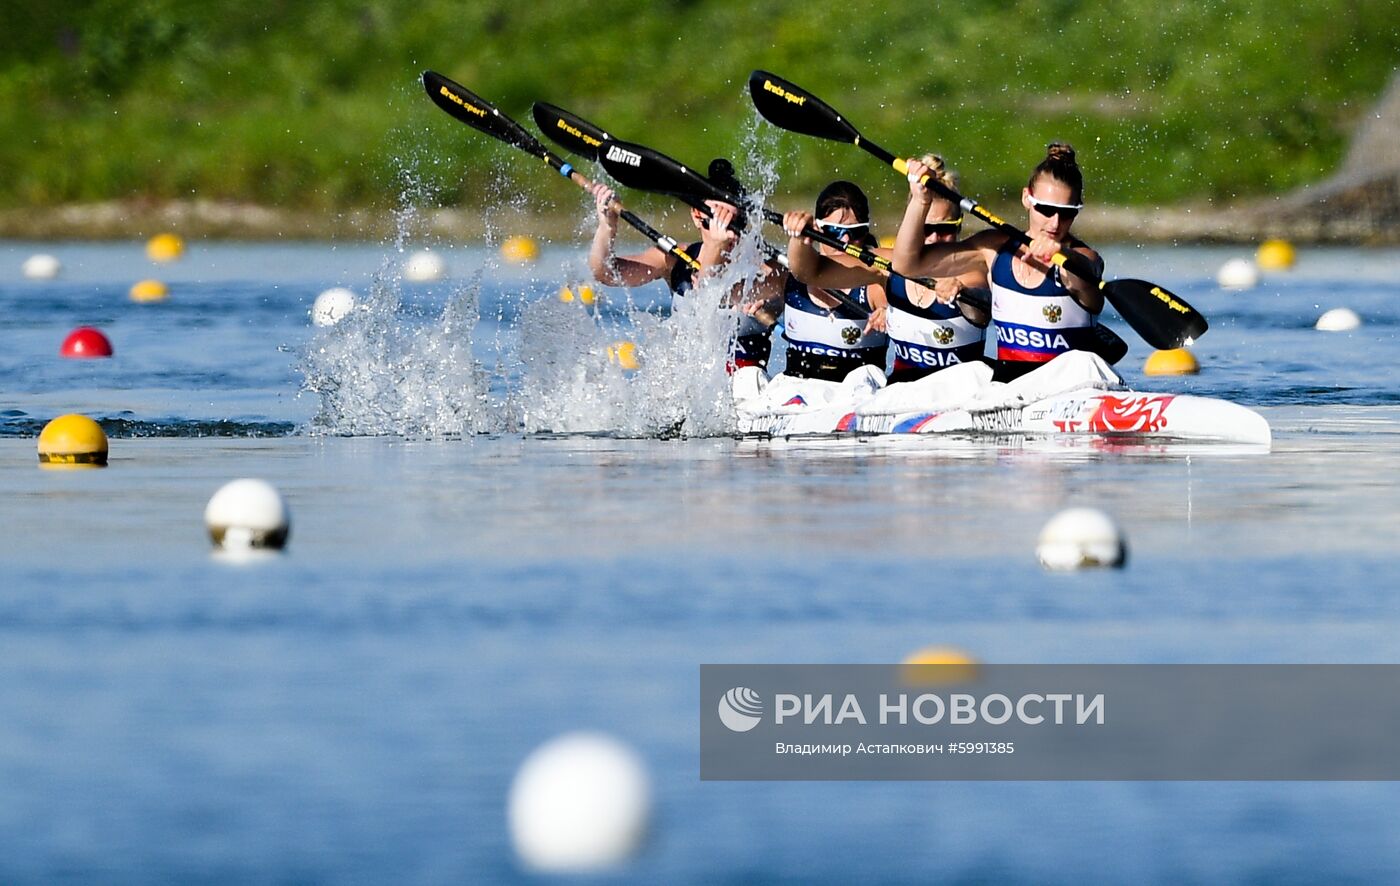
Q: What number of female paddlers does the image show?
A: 4